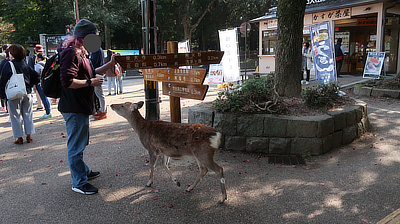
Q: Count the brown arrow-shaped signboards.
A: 3